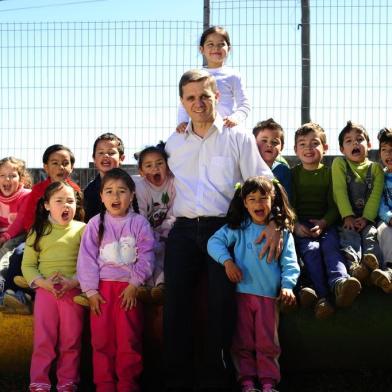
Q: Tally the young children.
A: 12